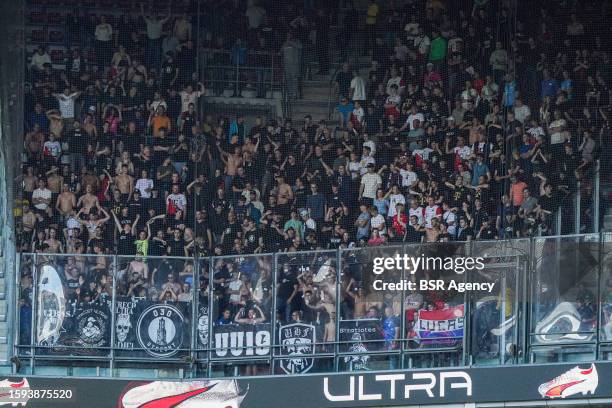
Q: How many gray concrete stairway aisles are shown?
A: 1